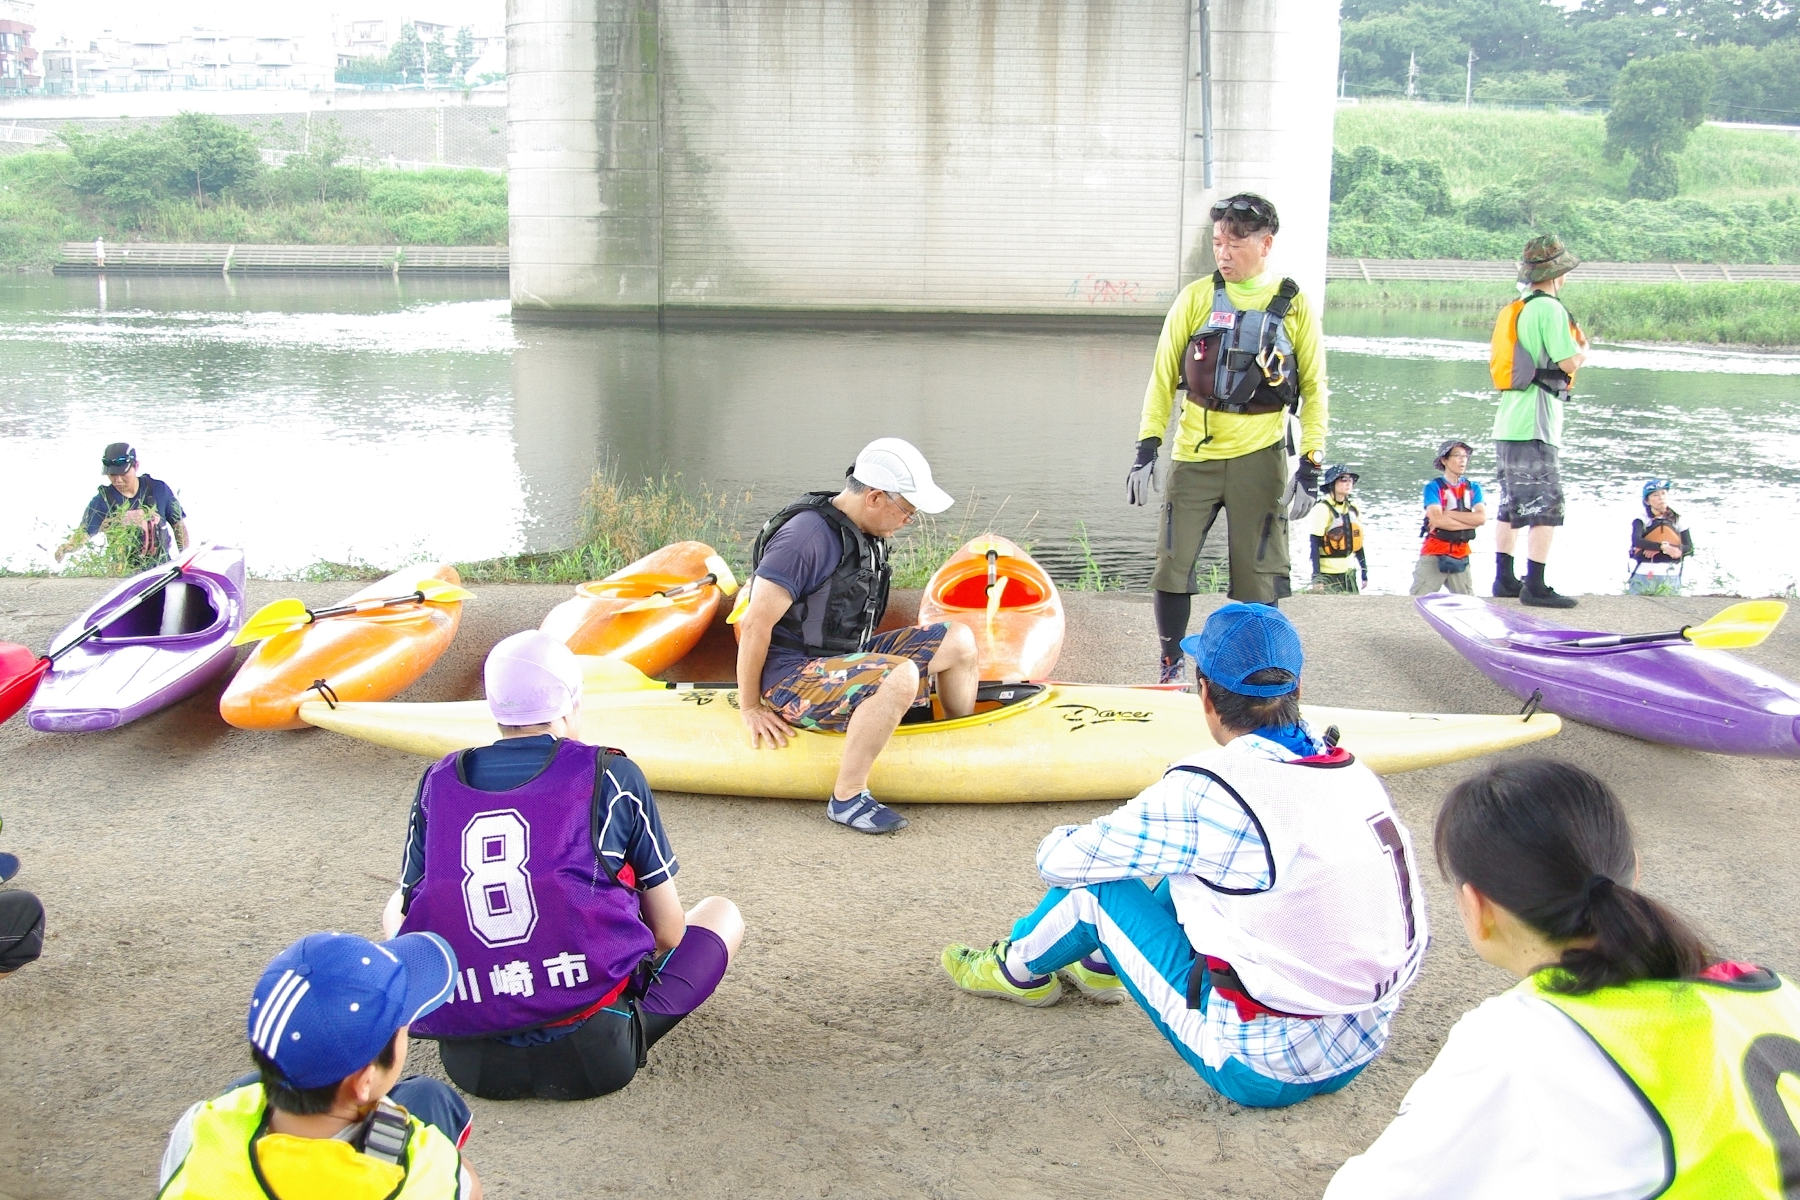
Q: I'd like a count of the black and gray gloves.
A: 2